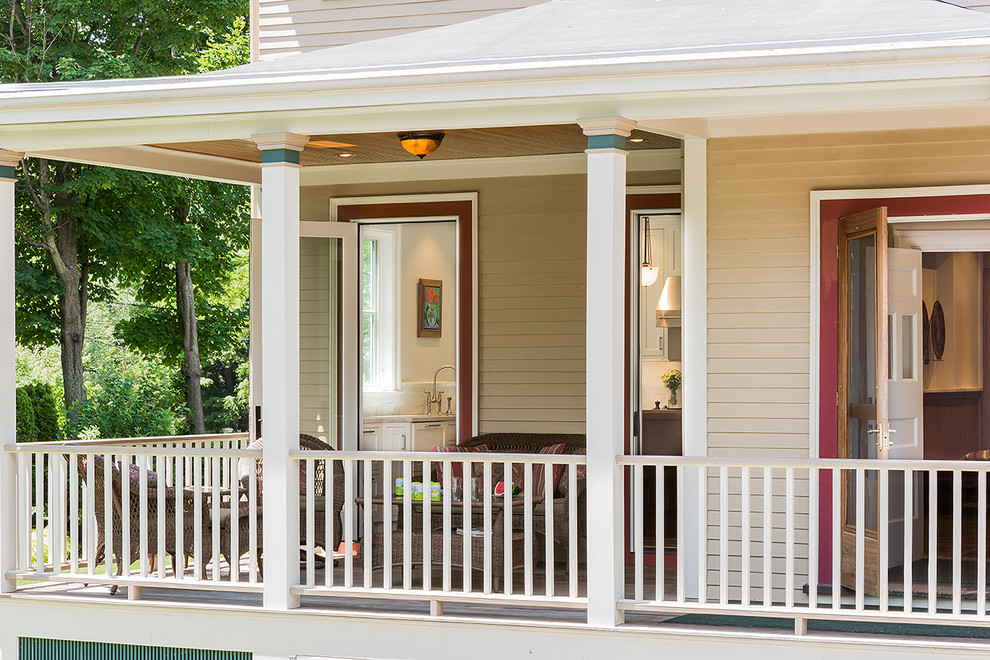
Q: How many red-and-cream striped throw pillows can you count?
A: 2